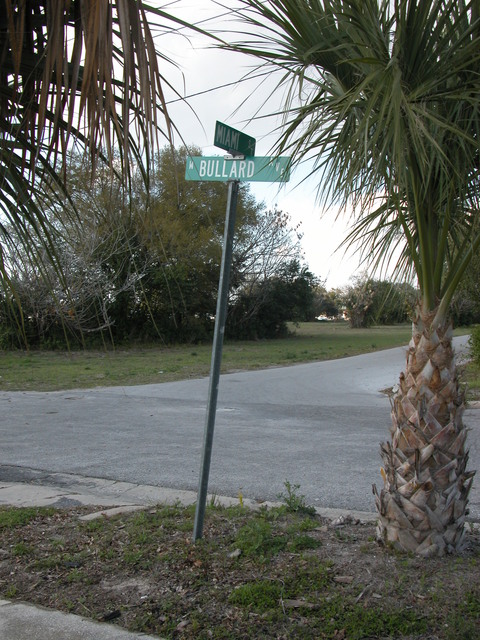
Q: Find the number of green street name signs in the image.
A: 2